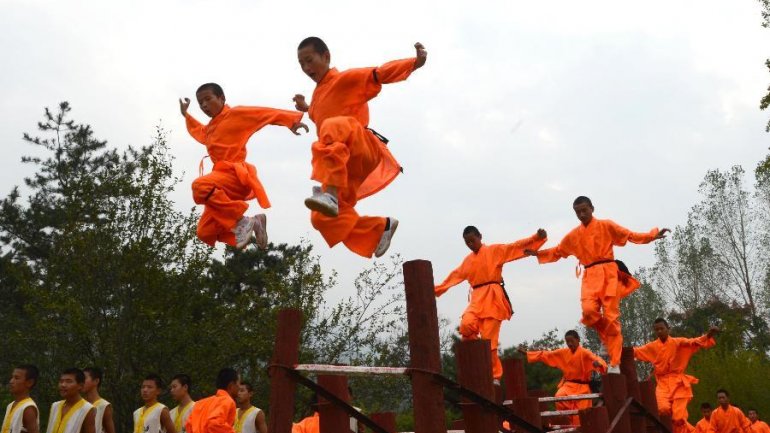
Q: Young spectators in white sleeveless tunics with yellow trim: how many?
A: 6